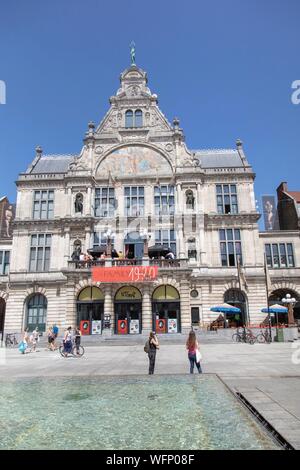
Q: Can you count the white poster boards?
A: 3